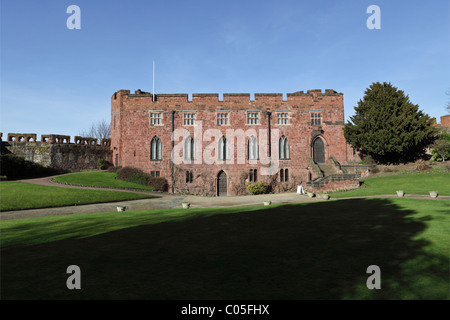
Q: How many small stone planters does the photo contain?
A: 7